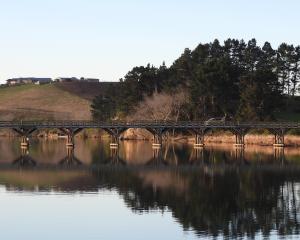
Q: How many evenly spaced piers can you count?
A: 7